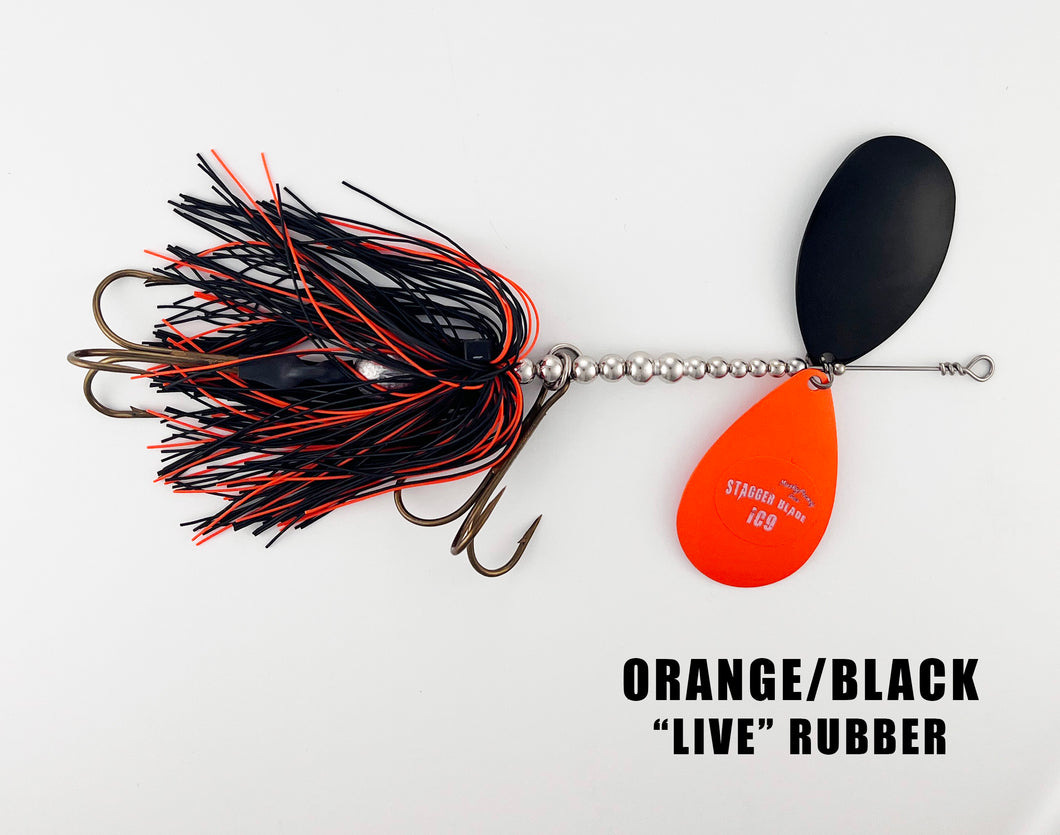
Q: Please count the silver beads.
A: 13